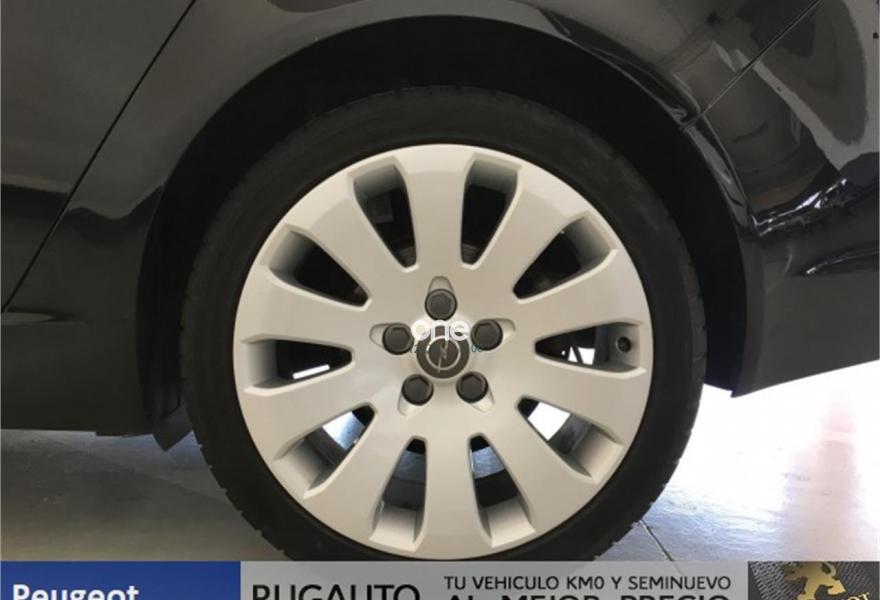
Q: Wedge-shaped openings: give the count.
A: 10